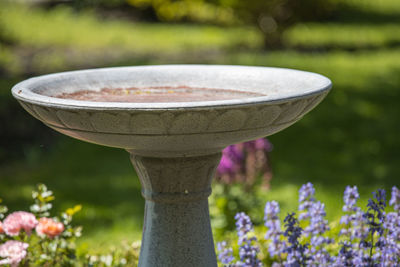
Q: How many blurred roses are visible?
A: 3